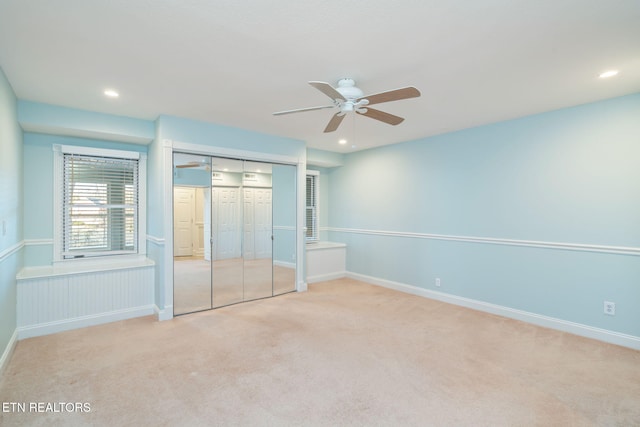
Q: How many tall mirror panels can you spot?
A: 4